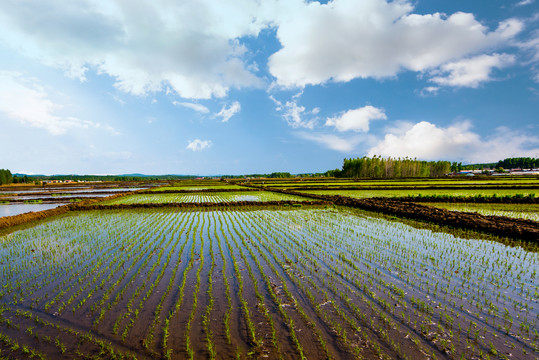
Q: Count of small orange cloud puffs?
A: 0